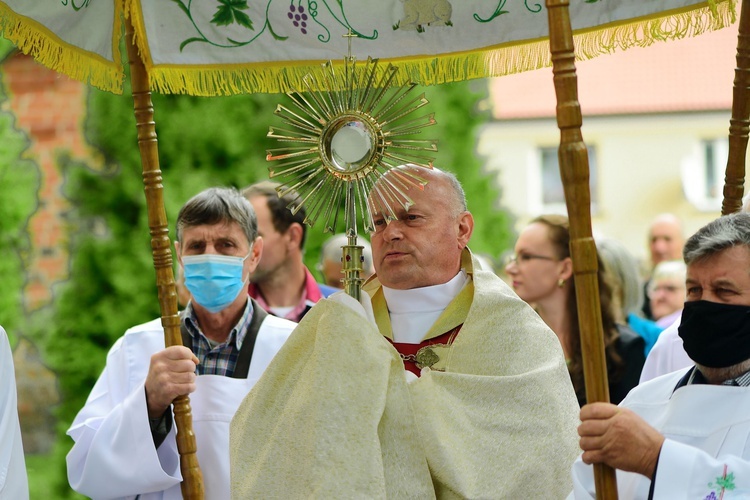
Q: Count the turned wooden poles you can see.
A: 3